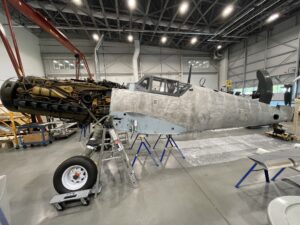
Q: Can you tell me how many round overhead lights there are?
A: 10